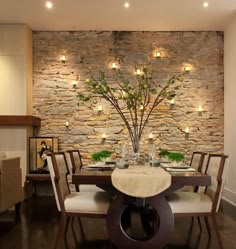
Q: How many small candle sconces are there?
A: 15